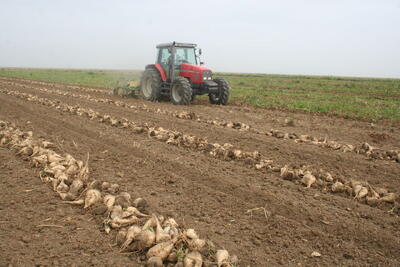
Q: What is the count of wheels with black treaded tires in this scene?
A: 3